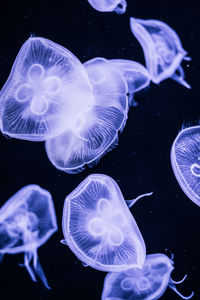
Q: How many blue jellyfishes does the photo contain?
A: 9